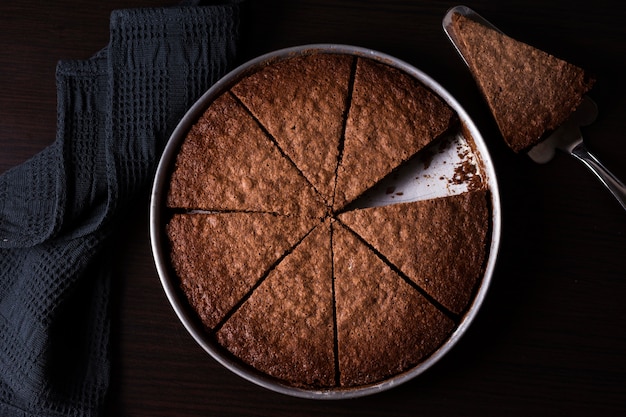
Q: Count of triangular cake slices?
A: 8